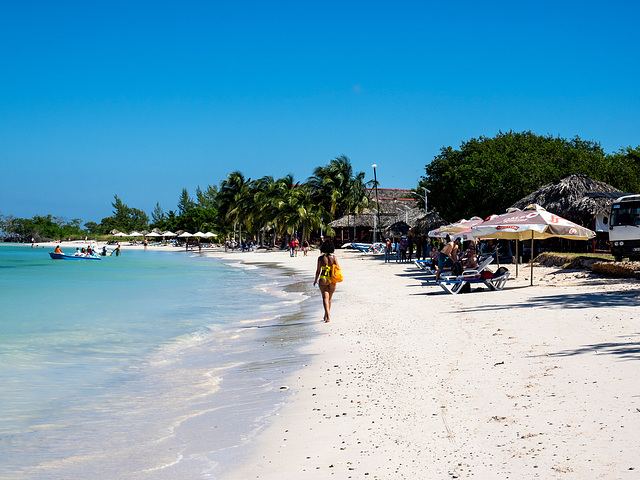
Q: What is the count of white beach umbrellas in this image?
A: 7